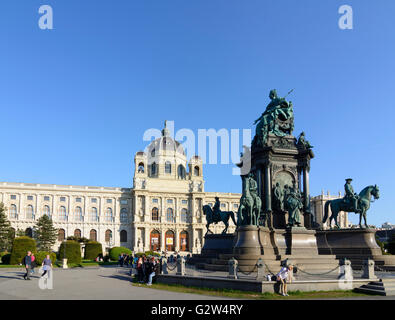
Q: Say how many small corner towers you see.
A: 2